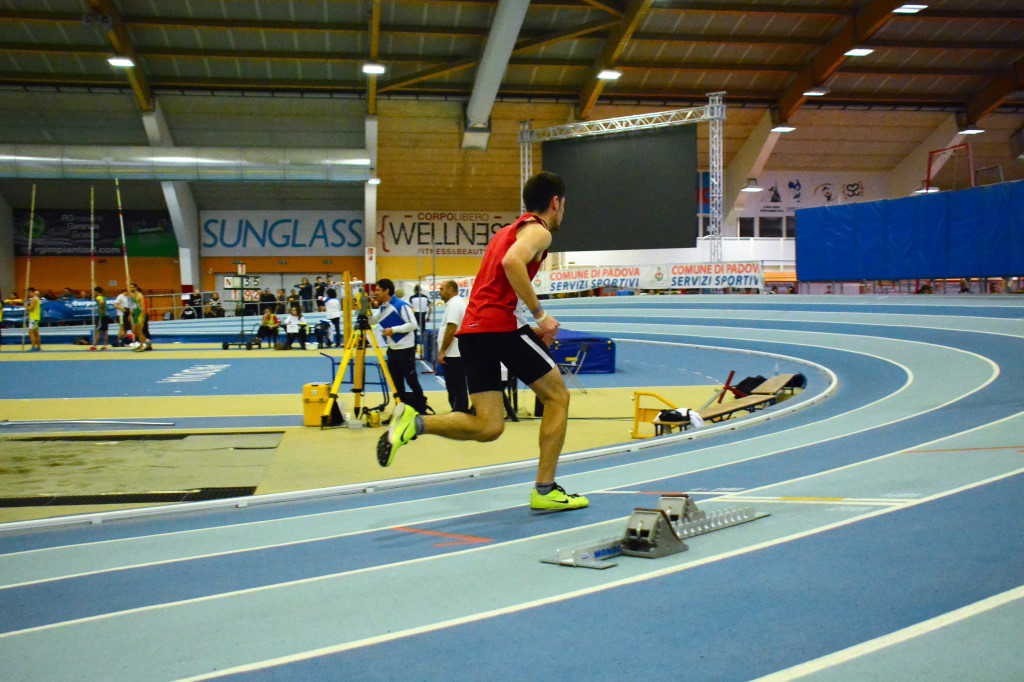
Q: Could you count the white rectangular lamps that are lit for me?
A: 11